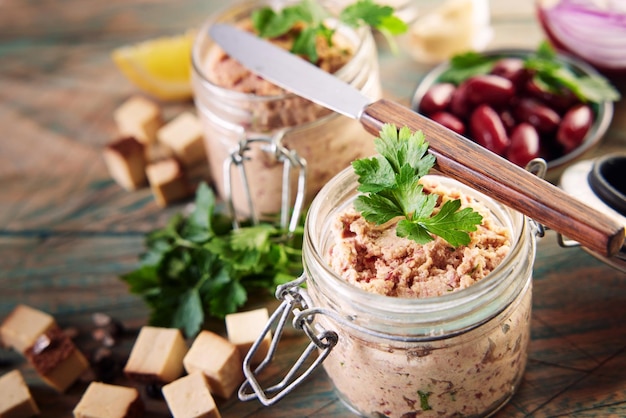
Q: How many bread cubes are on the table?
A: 12